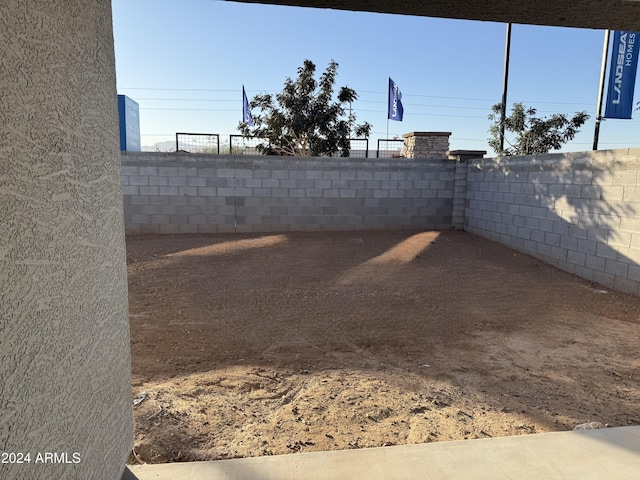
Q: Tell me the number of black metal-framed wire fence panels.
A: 4